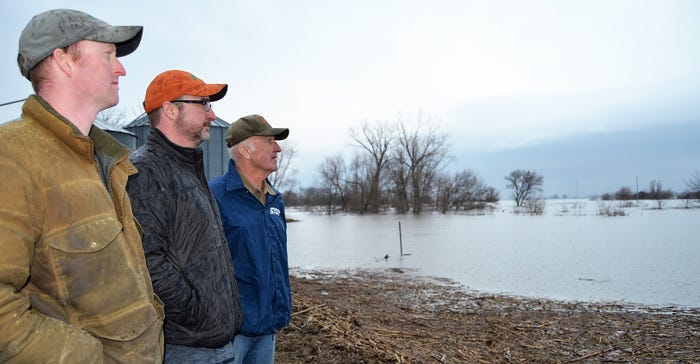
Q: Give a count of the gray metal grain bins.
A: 2